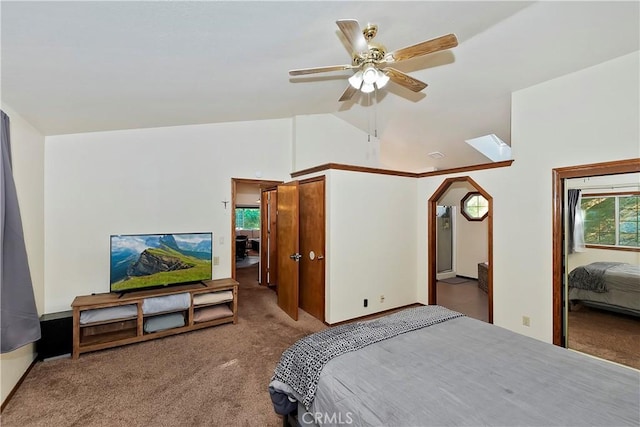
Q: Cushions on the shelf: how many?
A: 5